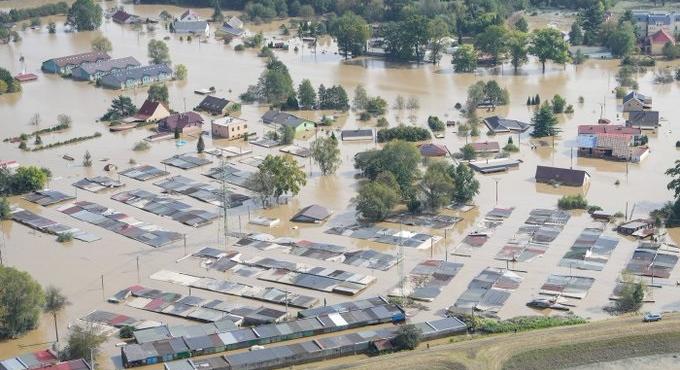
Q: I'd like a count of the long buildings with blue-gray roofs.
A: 3